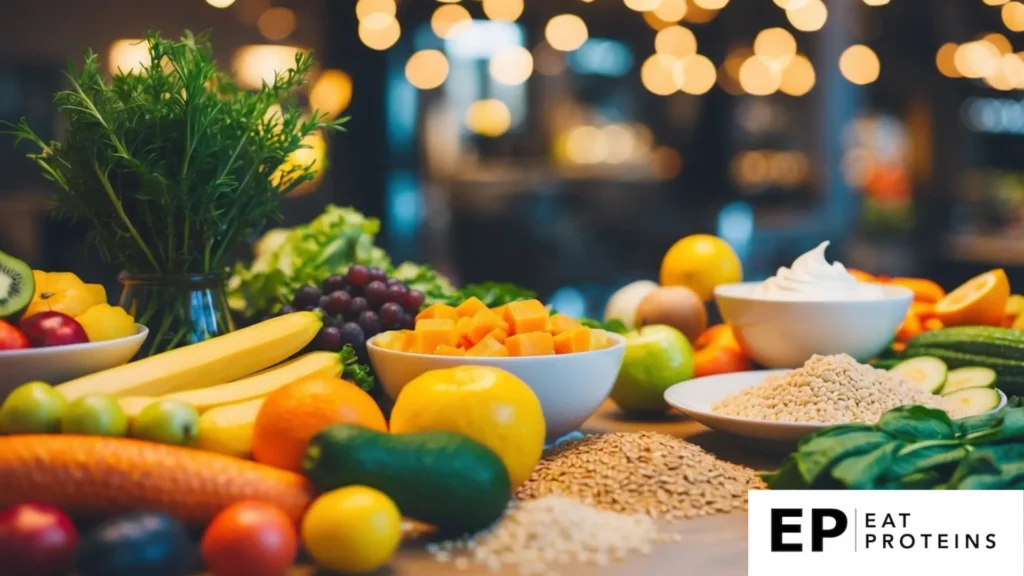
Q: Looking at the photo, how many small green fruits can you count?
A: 3